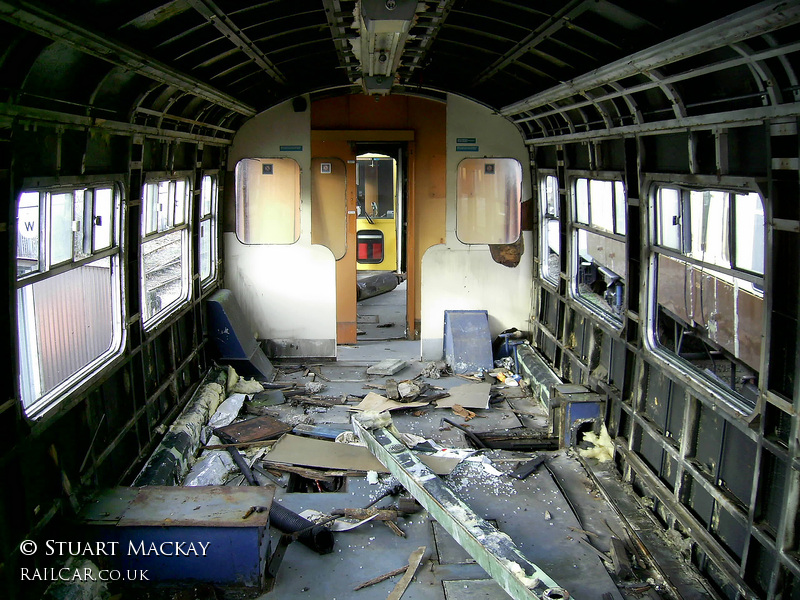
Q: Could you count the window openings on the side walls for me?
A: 6